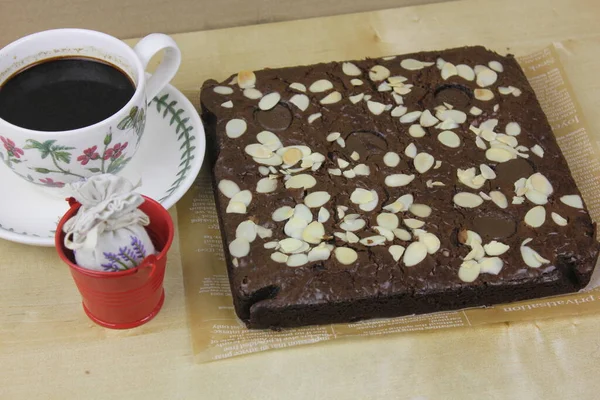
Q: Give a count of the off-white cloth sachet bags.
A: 1